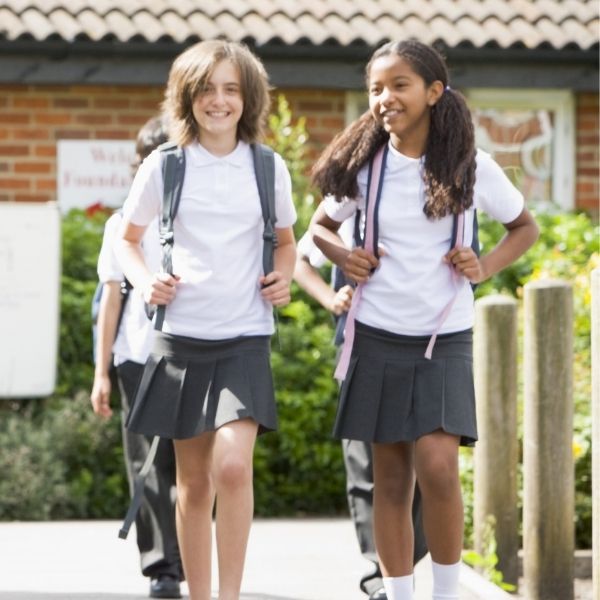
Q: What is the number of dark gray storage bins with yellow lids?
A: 0